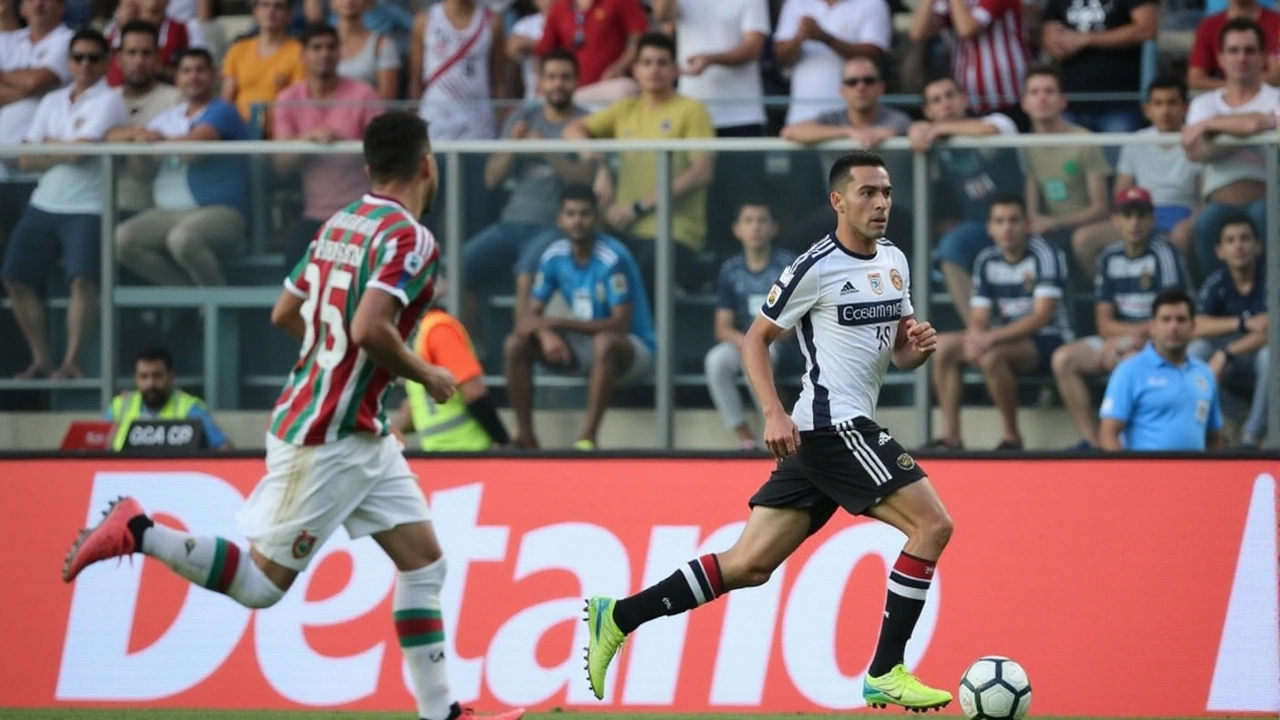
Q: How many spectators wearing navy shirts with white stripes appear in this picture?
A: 2